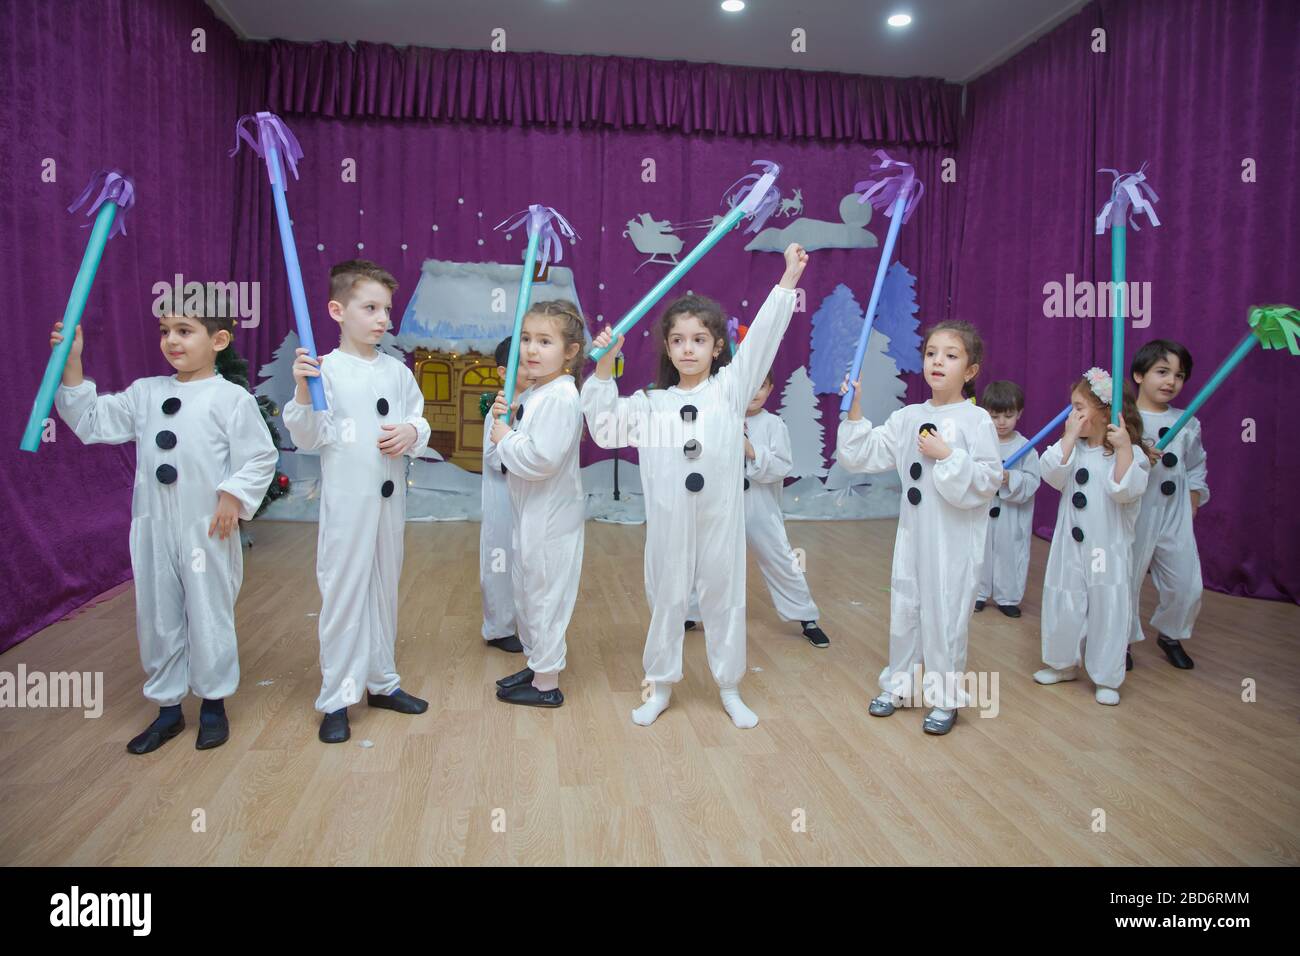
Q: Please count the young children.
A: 10